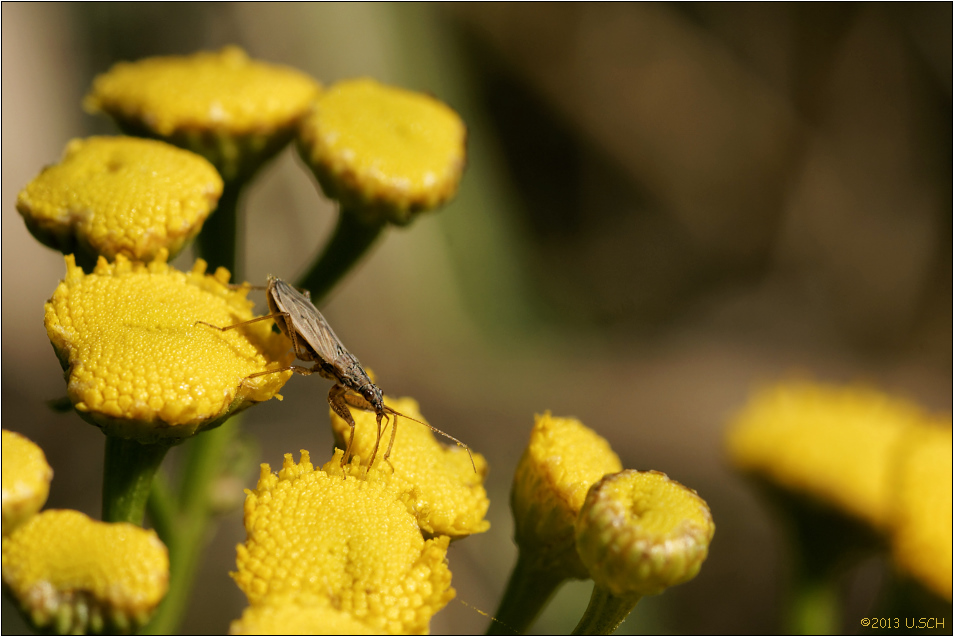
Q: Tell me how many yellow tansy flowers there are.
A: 13